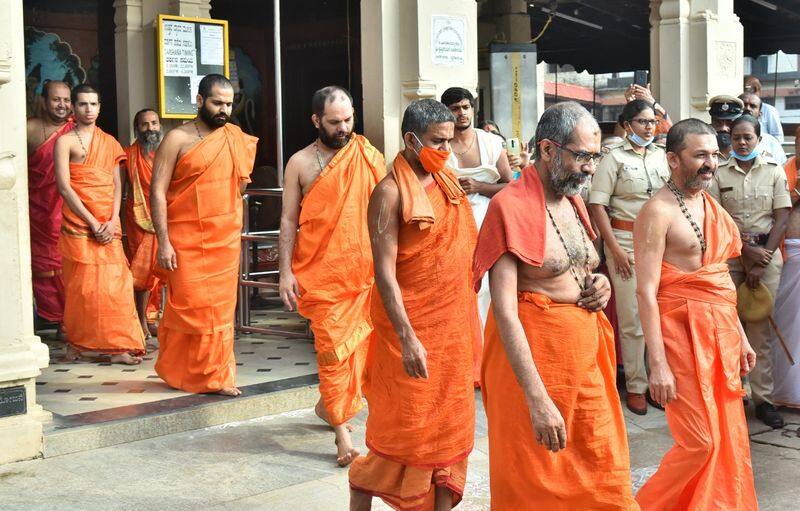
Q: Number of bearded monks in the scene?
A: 5